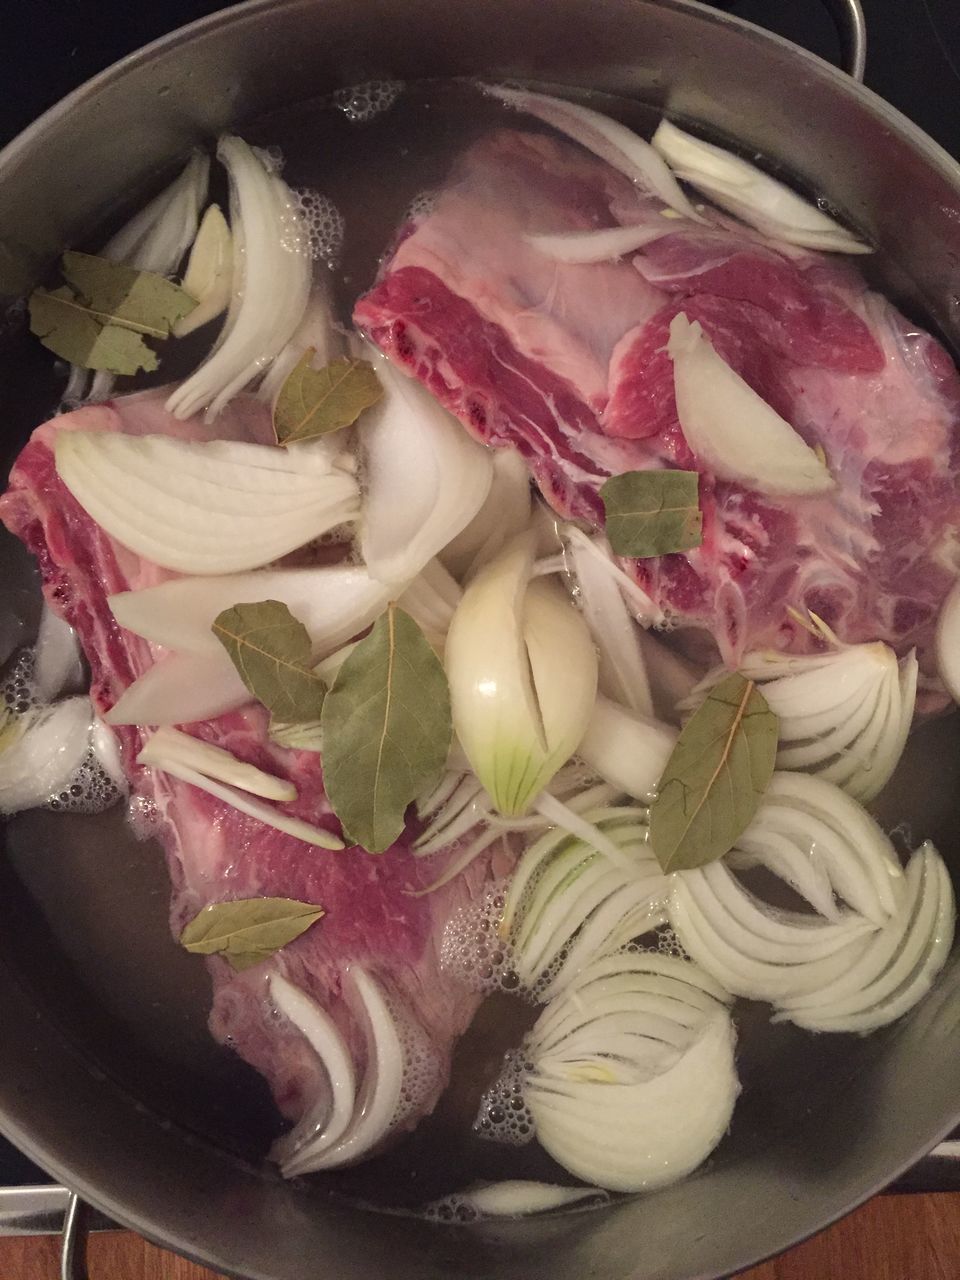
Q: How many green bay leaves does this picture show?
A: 7